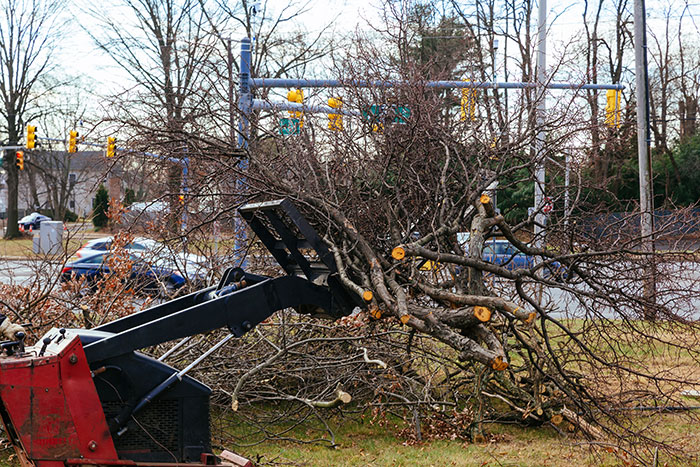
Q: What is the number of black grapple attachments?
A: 1